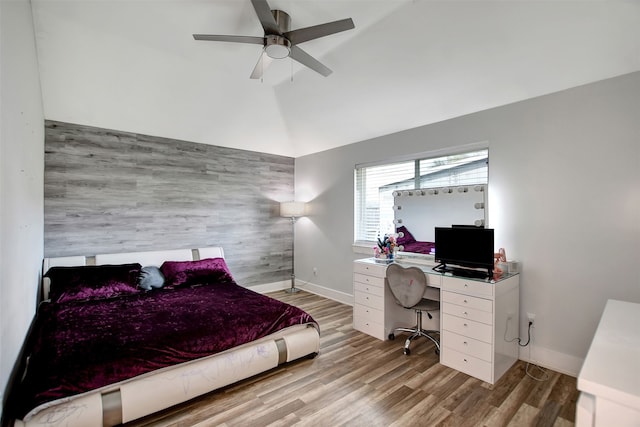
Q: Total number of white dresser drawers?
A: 12